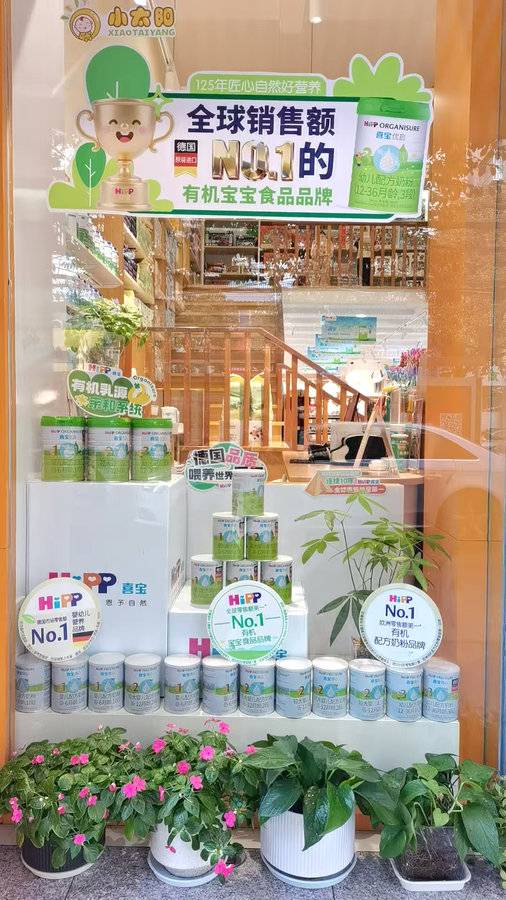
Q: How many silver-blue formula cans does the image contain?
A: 12